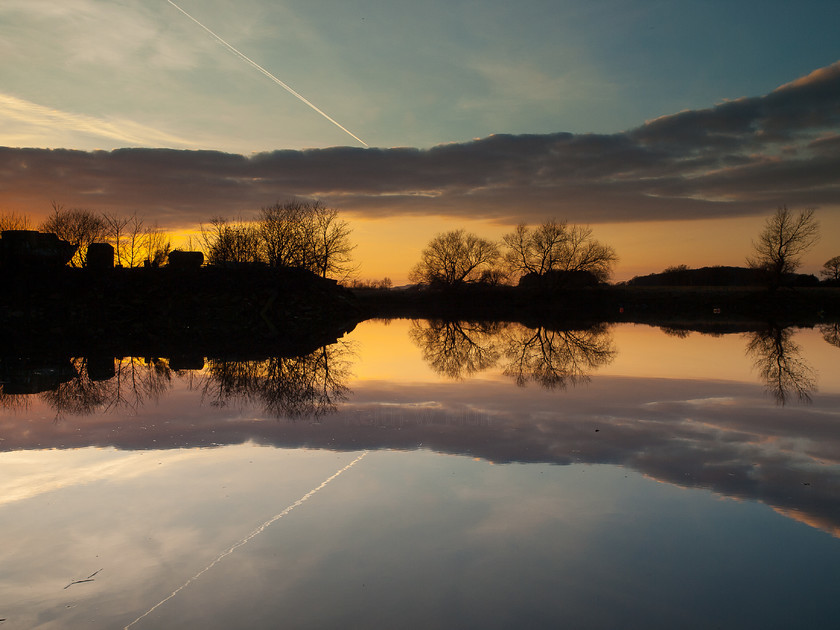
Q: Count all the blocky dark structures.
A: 3